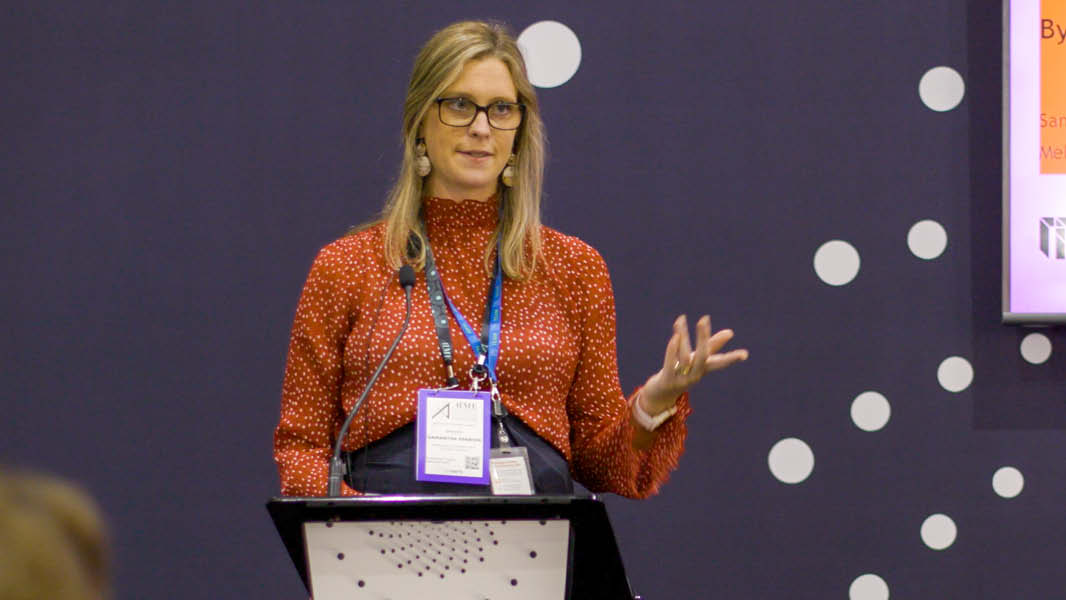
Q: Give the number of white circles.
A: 11